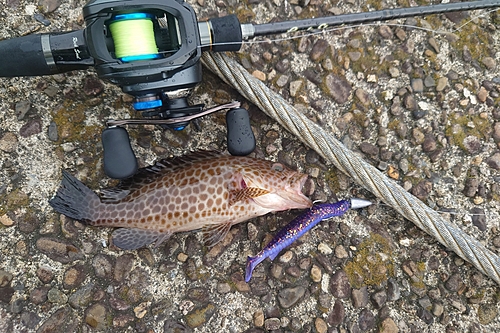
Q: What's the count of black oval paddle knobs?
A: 2